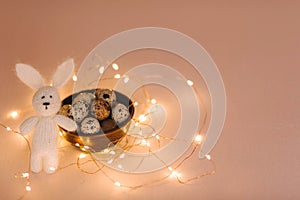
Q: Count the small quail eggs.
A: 7